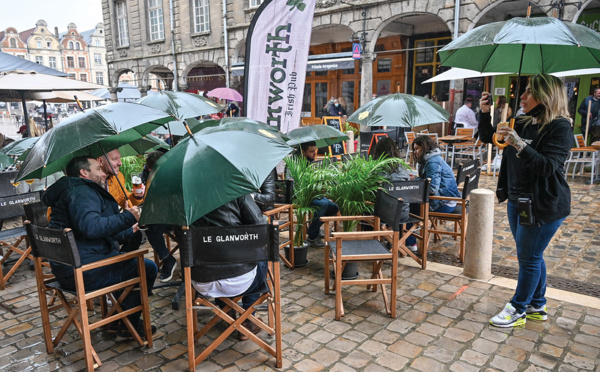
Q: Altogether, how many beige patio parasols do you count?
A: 2